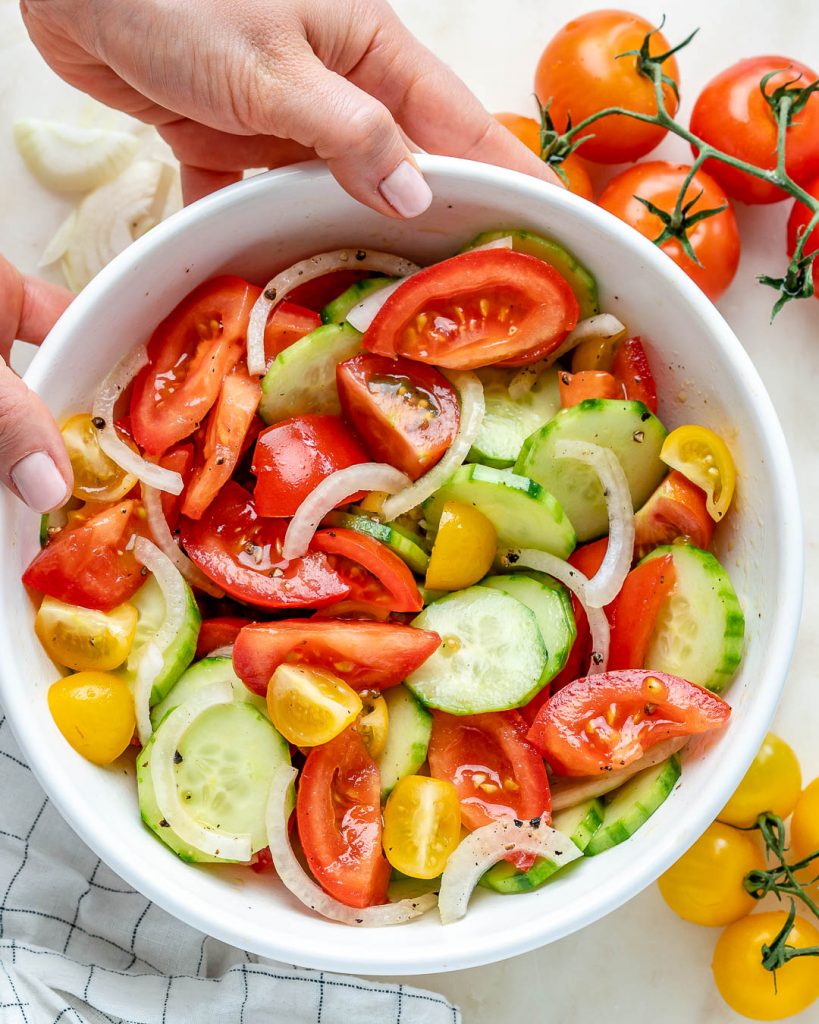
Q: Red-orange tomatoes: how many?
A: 5